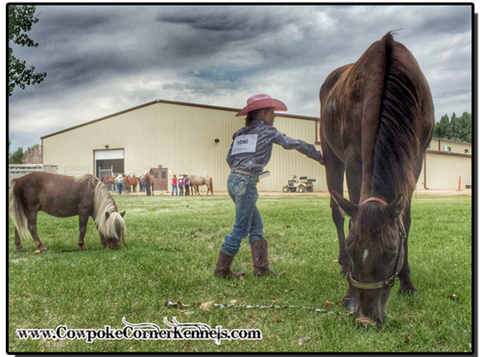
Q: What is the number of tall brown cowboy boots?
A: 2